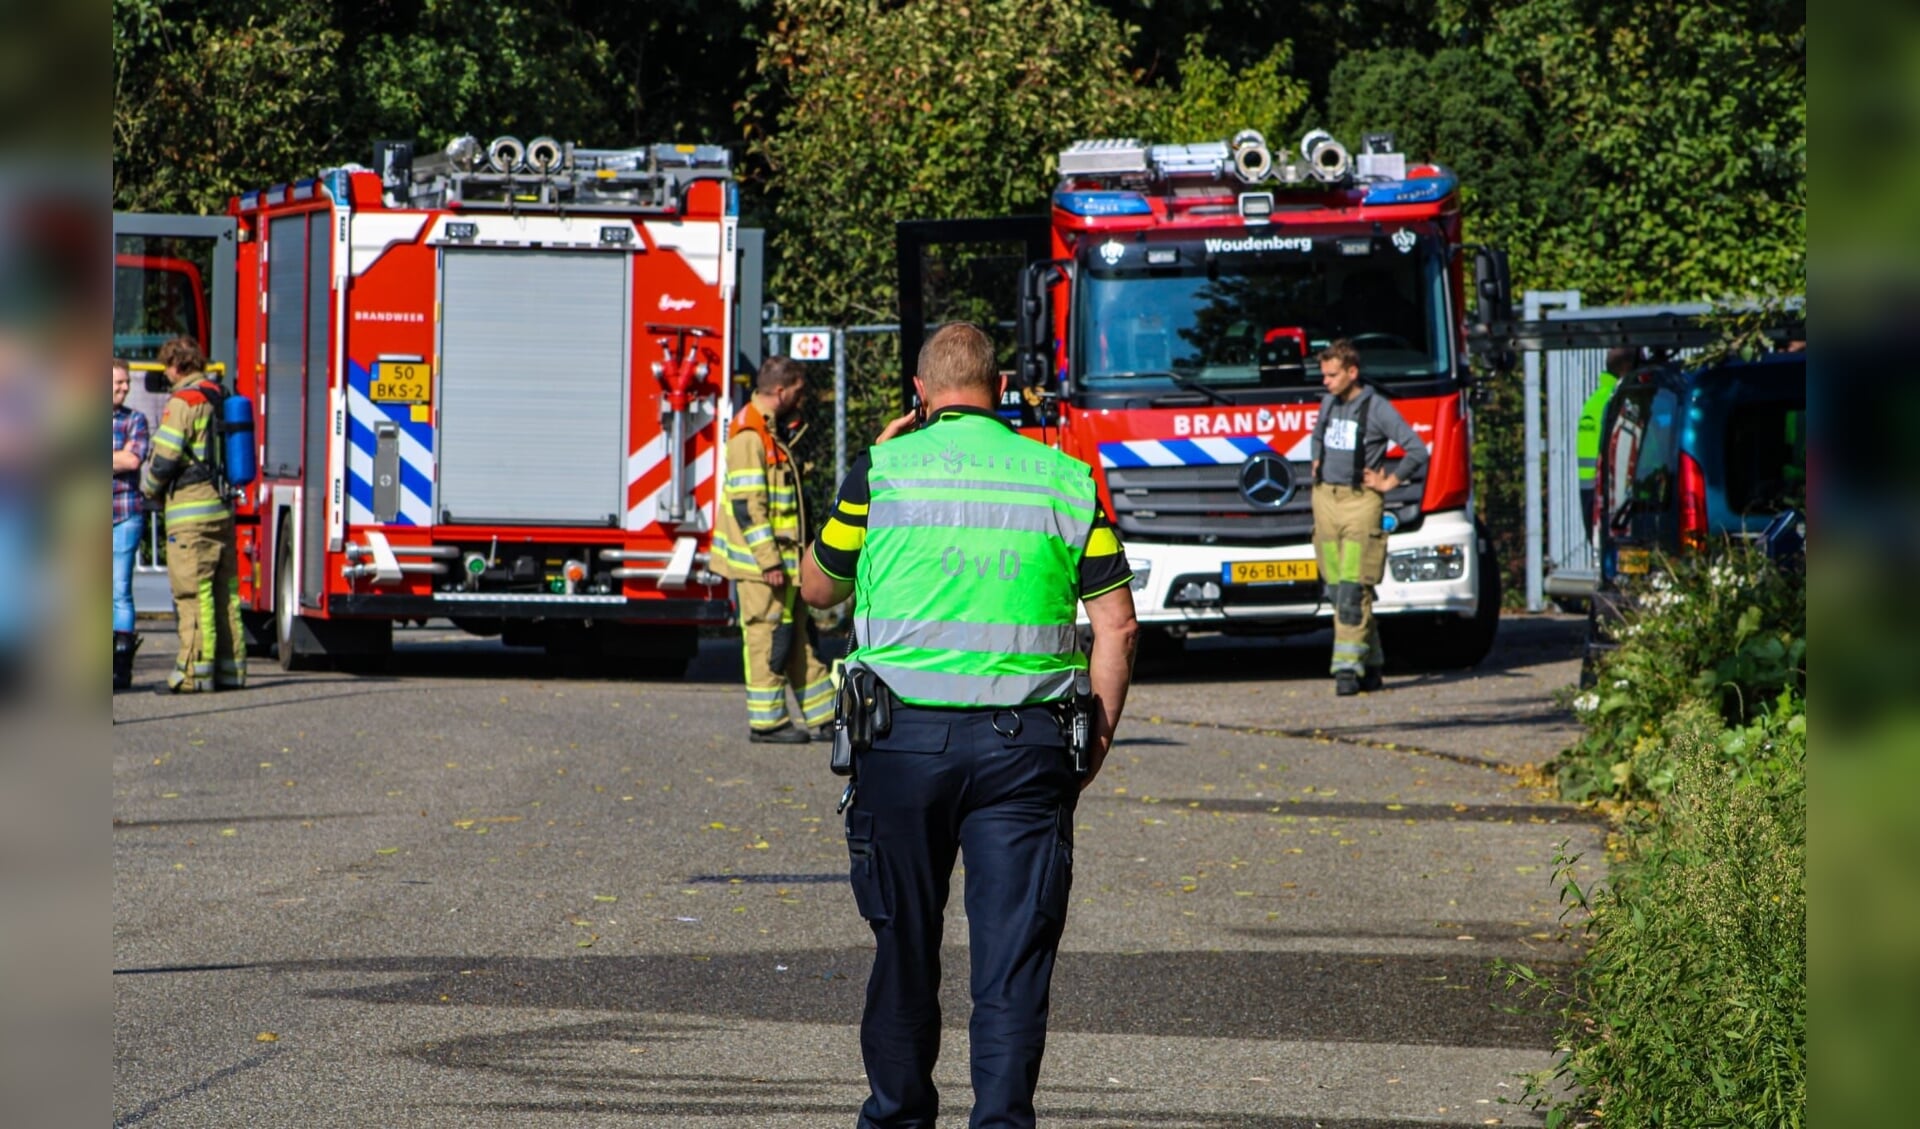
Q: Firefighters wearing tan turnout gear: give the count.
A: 3